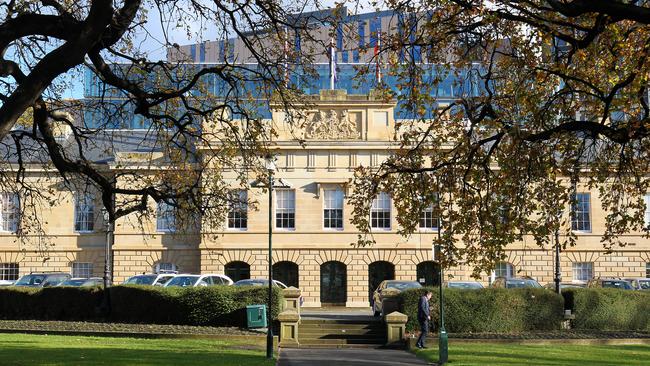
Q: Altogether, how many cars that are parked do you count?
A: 12